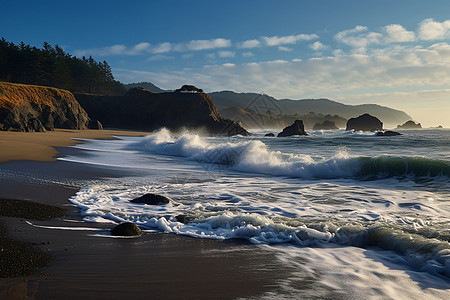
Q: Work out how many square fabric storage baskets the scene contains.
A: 0